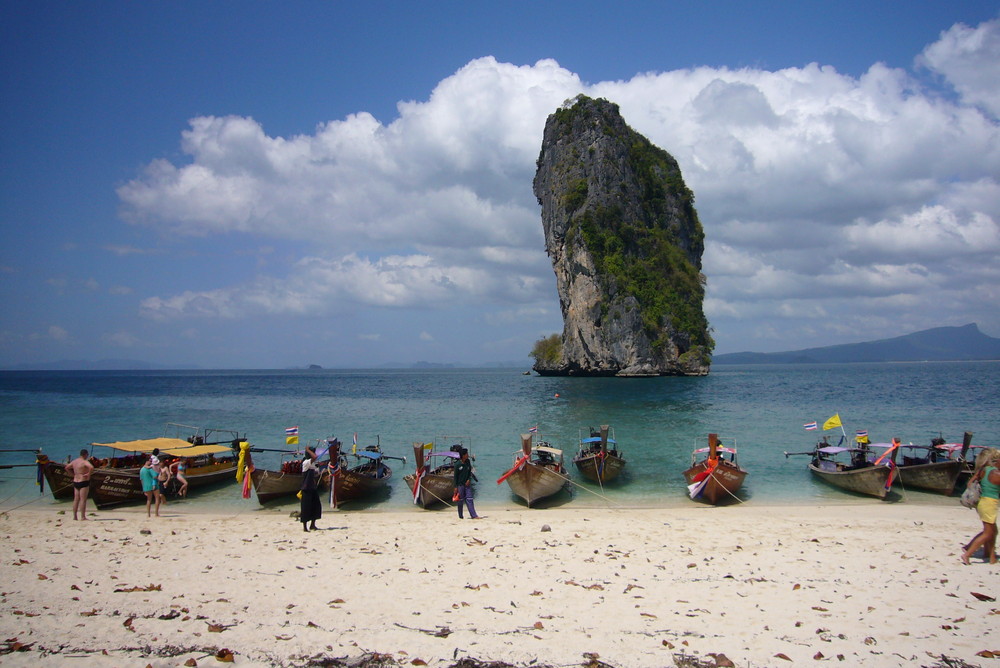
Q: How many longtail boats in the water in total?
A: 11